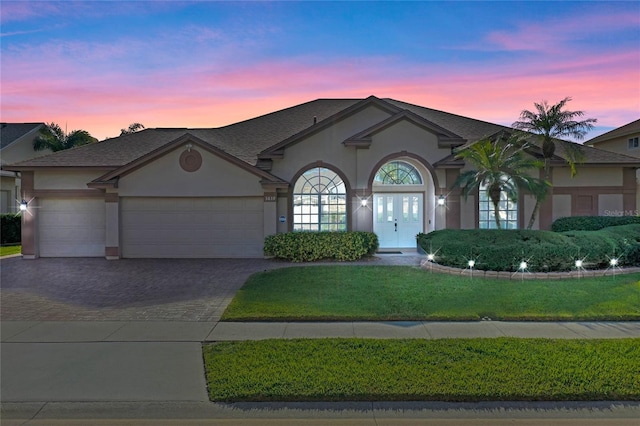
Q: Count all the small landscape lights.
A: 5